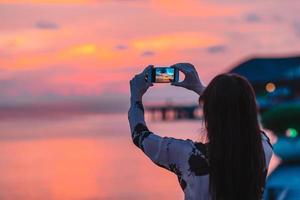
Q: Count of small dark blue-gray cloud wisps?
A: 5